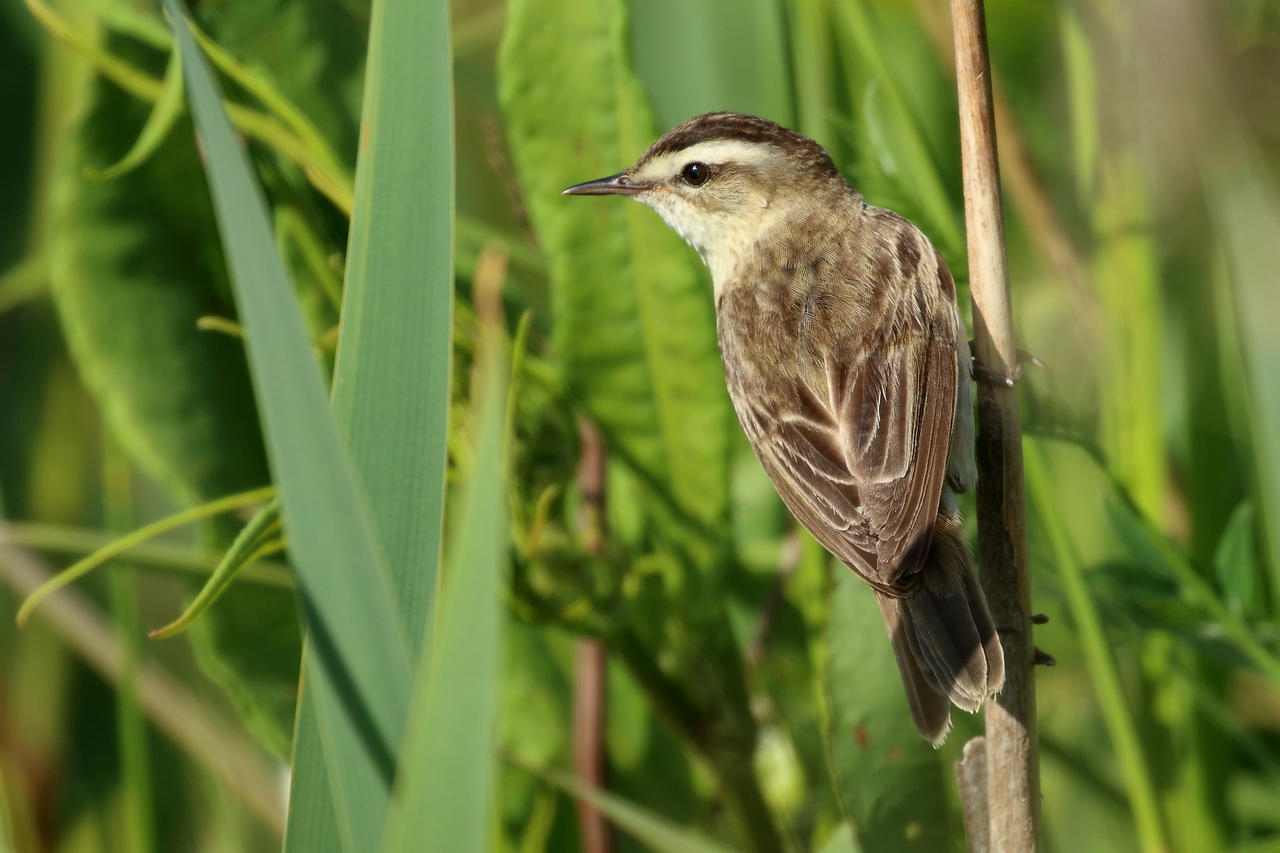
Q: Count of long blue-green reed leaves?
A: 3